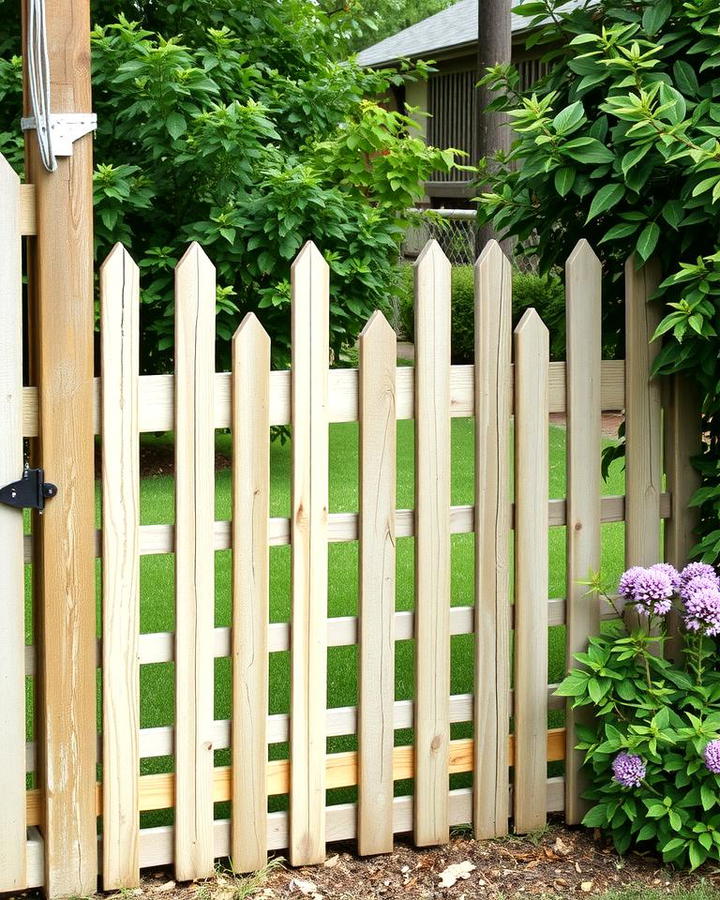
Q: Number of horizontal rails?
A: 6